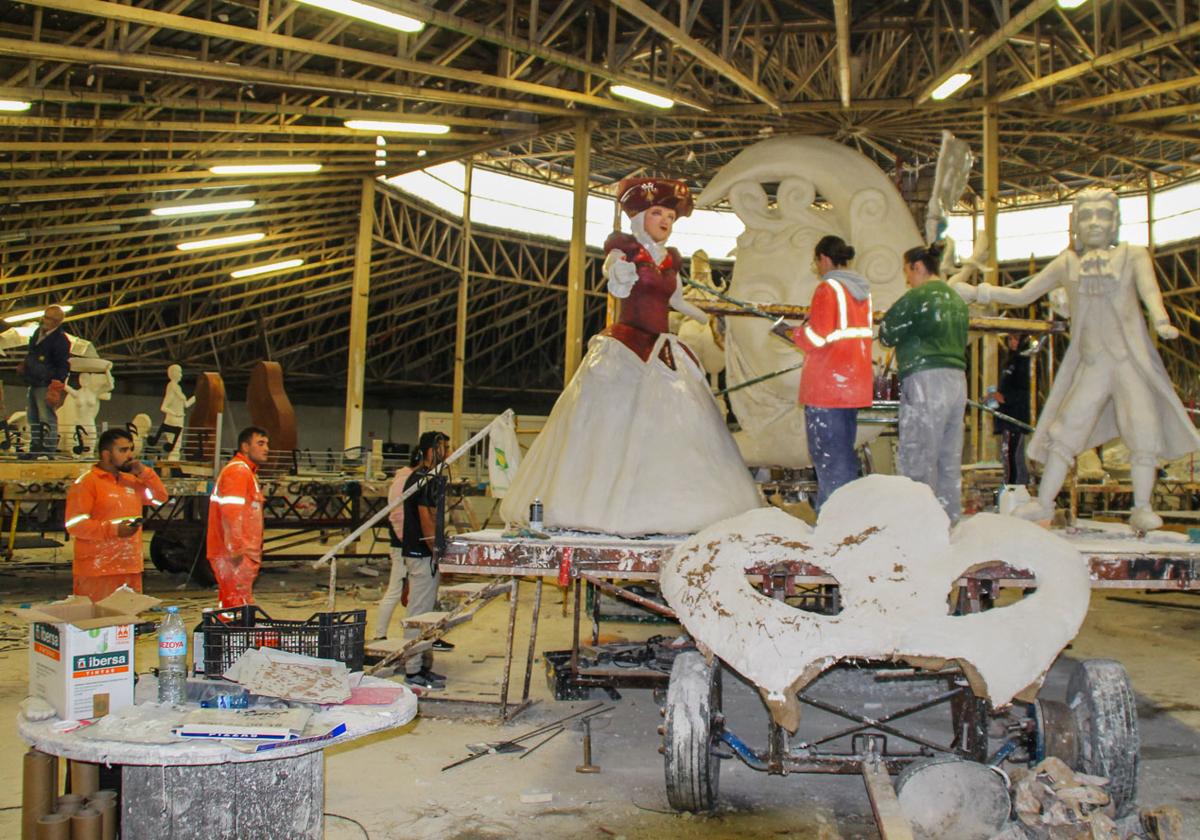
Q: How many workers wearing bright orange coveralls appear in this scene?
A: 2